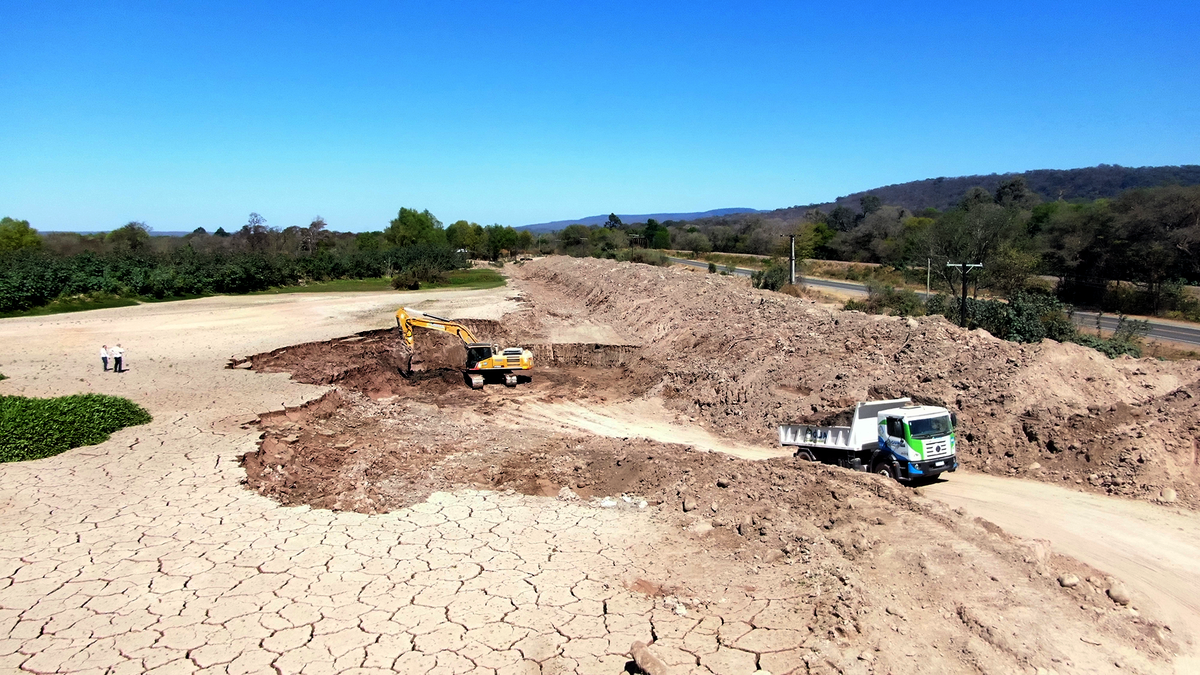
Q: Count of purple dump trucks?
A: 0